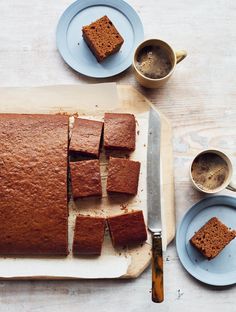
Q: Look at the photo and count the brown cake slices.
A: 8